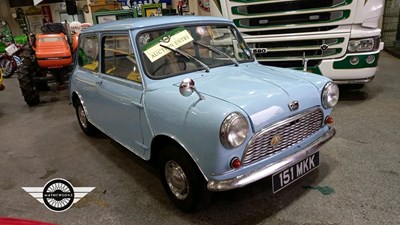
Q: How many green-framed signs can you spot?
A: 2